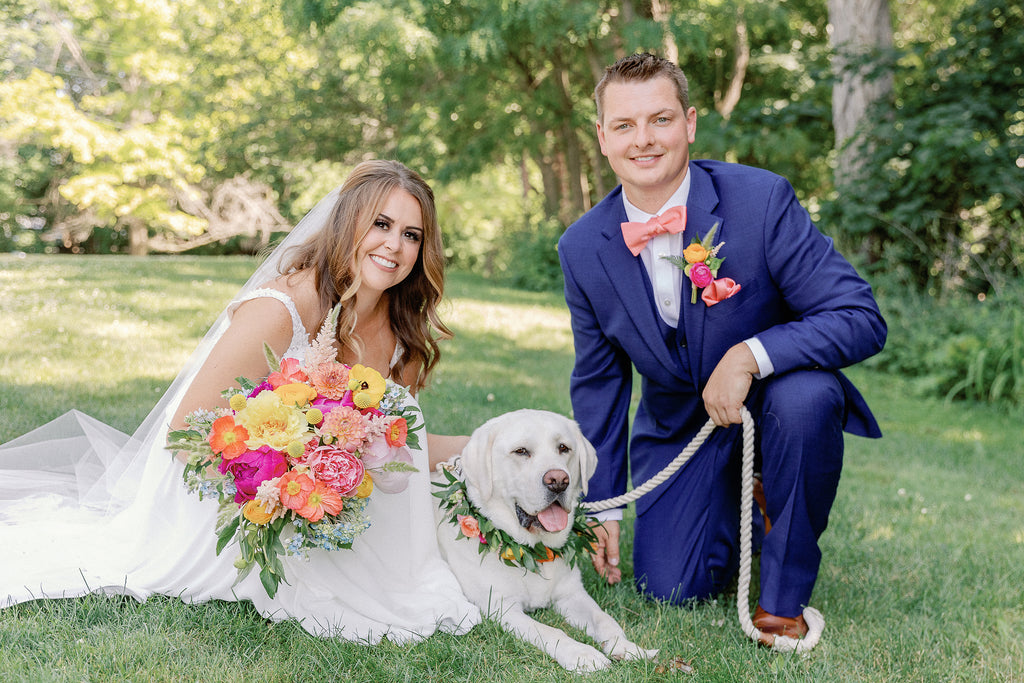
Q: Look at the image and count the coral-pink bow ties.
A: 1